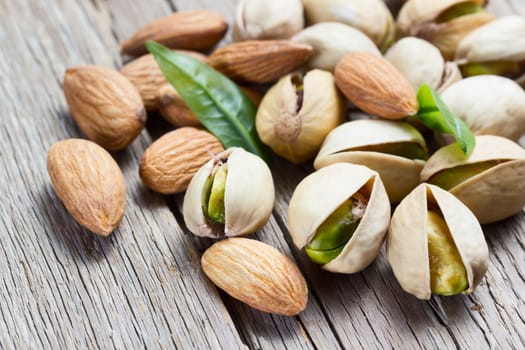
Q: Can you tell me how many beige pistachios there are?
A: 13